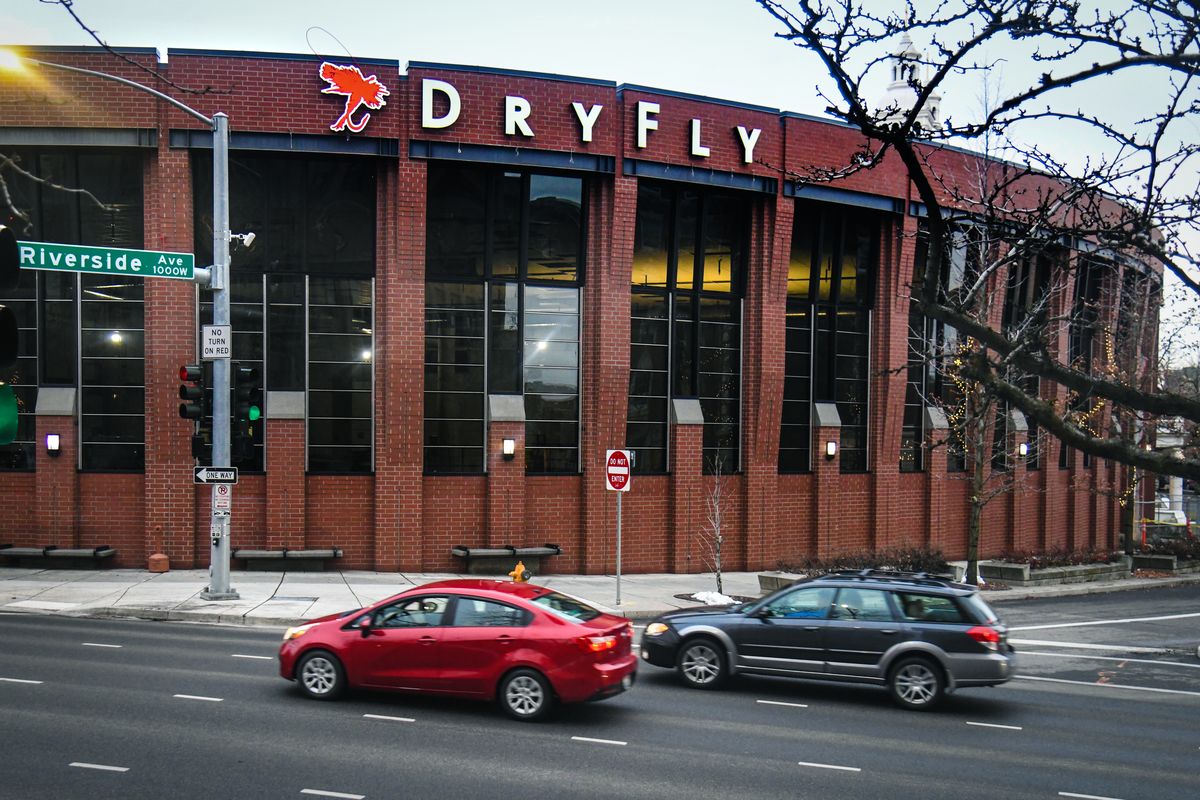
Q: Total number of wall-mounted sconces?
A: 4